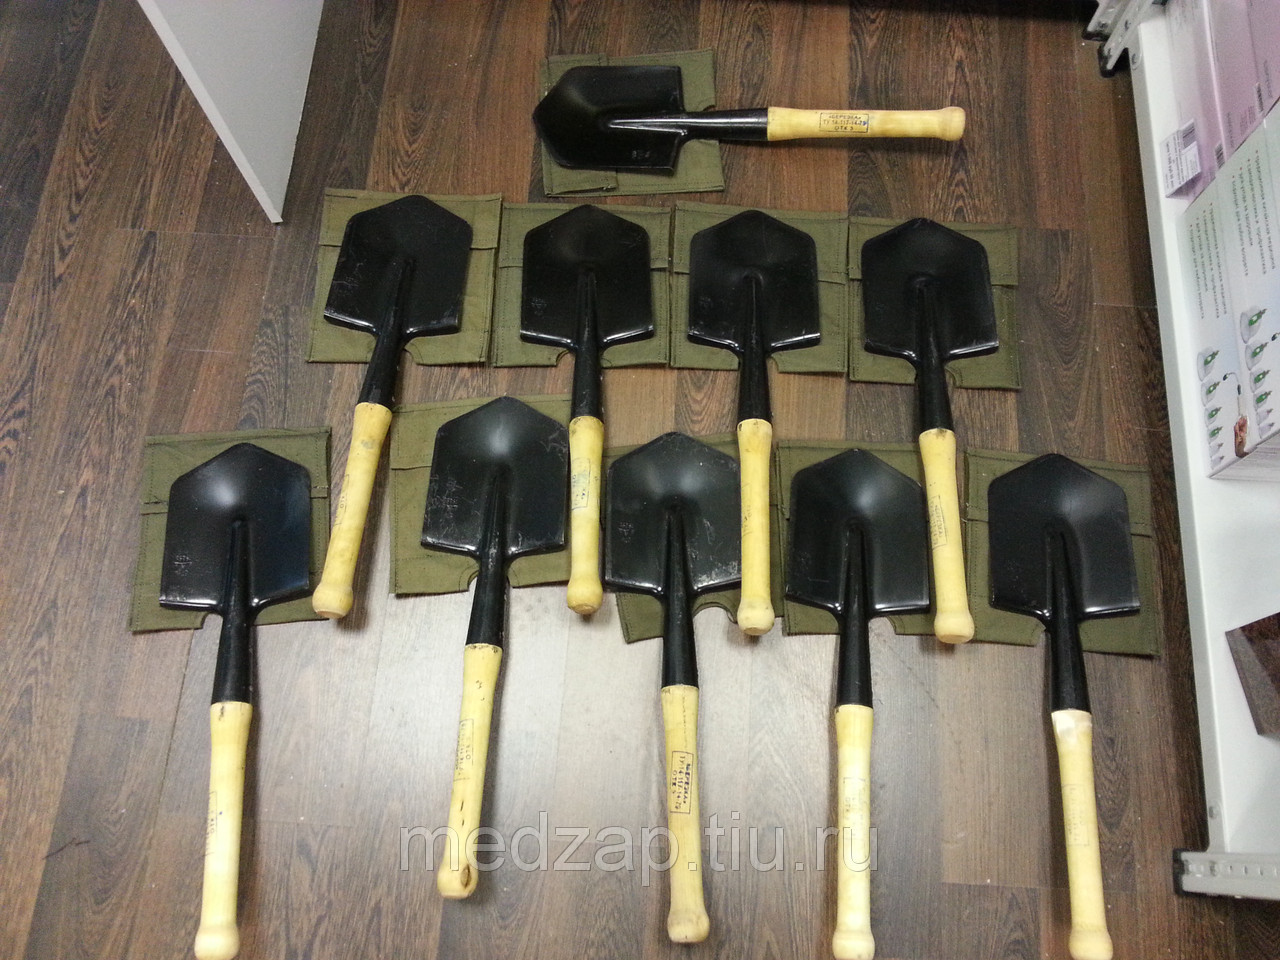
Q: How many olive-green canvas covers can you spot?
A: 10